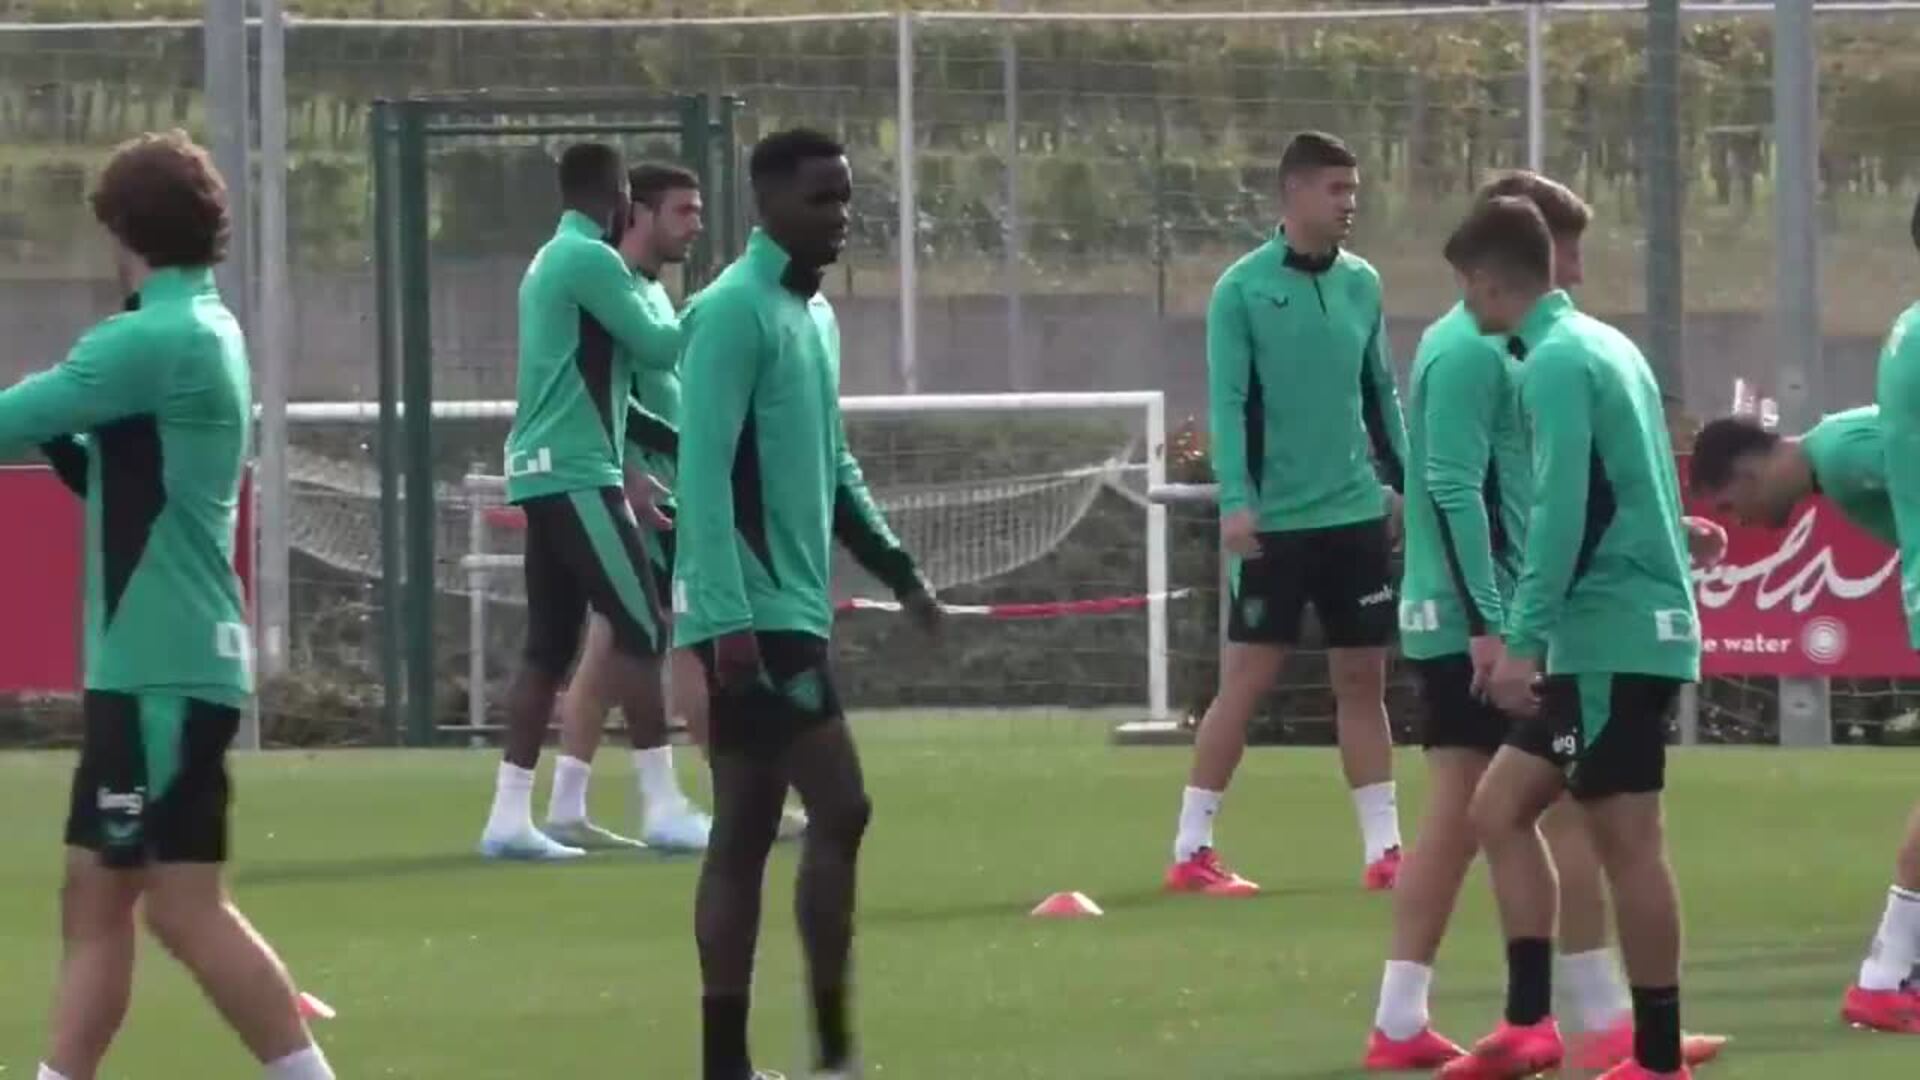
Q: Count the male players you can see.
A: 9